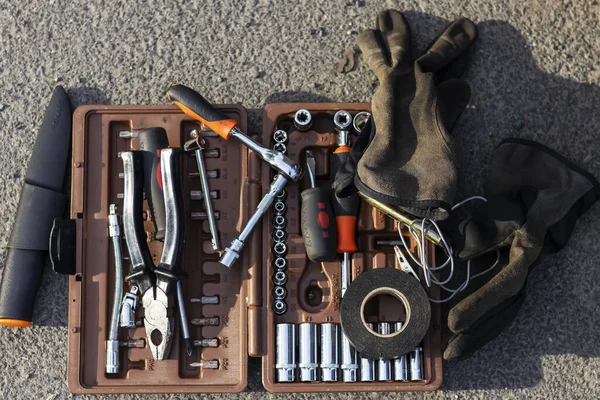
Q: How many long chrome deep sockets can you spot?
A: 8